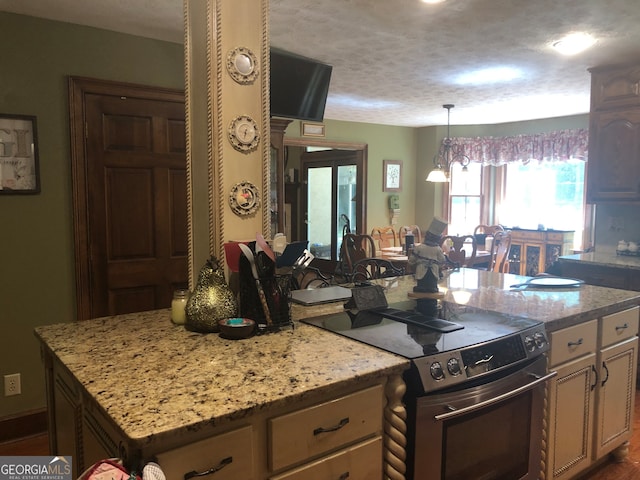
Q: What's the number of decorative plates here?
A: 3